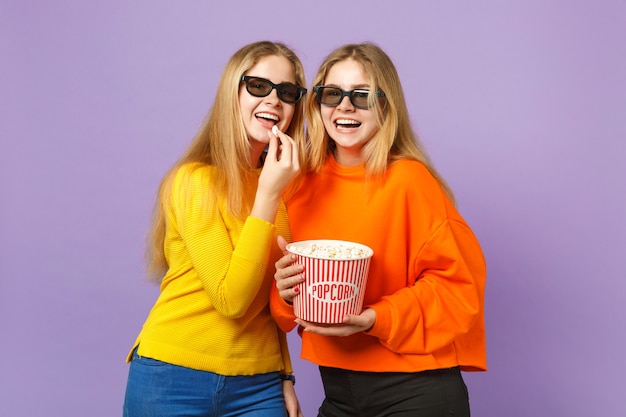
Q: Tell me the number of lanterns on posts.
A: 0